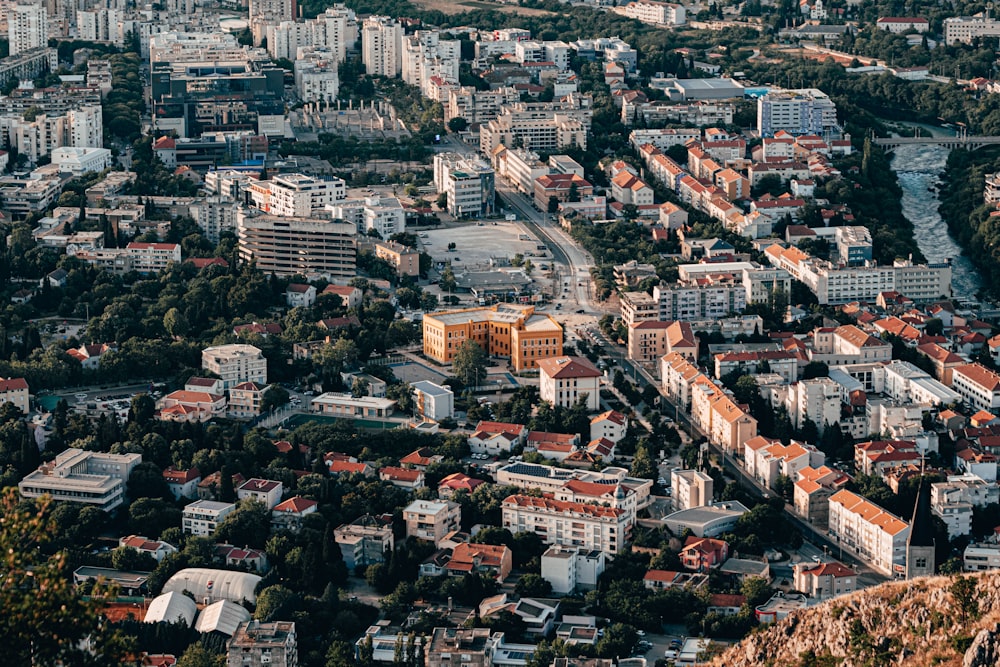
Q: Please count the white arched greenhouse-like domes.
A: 3